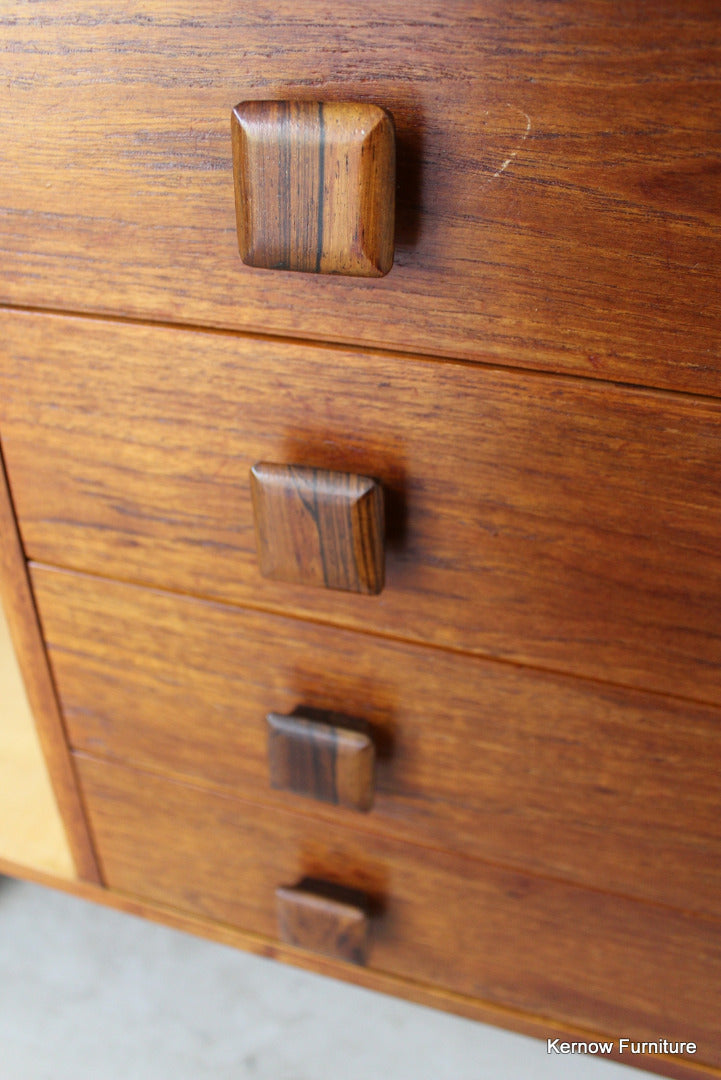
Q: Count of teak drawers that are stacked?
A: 4